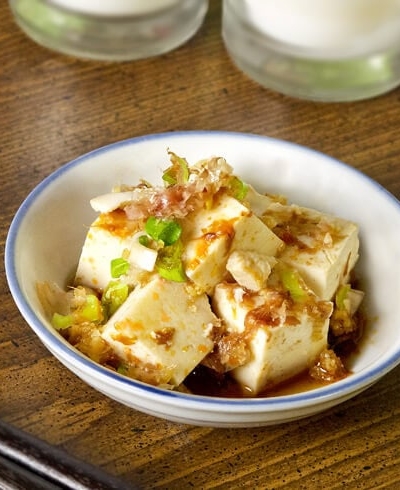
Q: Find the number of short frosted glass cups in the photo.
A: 2